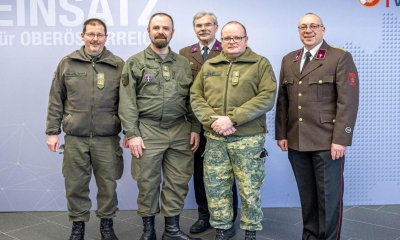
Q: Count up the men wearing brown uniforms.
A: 2